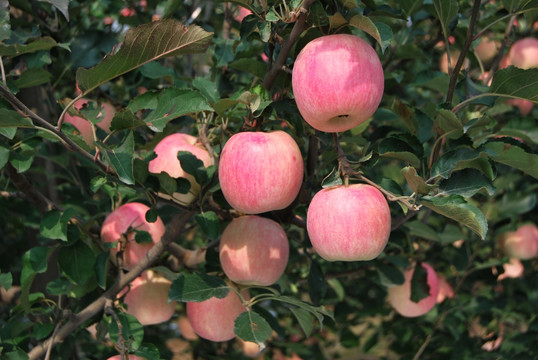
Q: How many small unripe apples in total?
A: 0